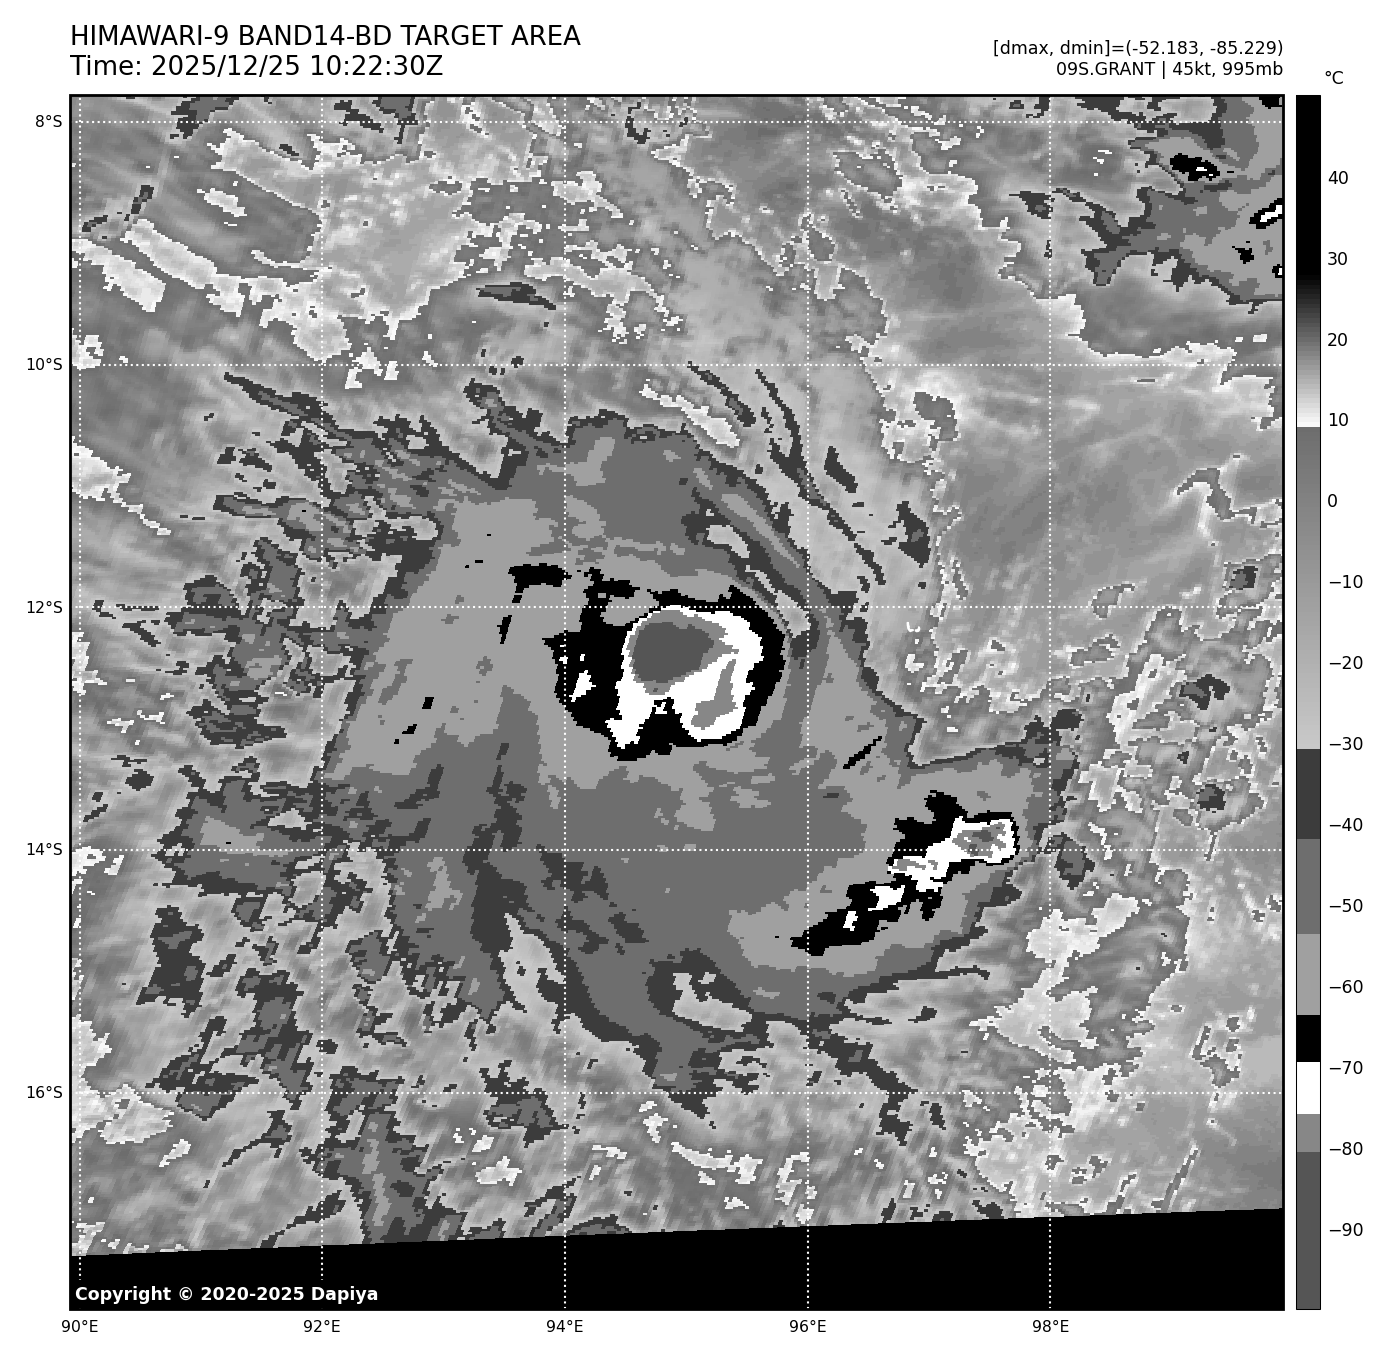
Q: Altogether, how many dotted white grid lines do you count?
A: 10